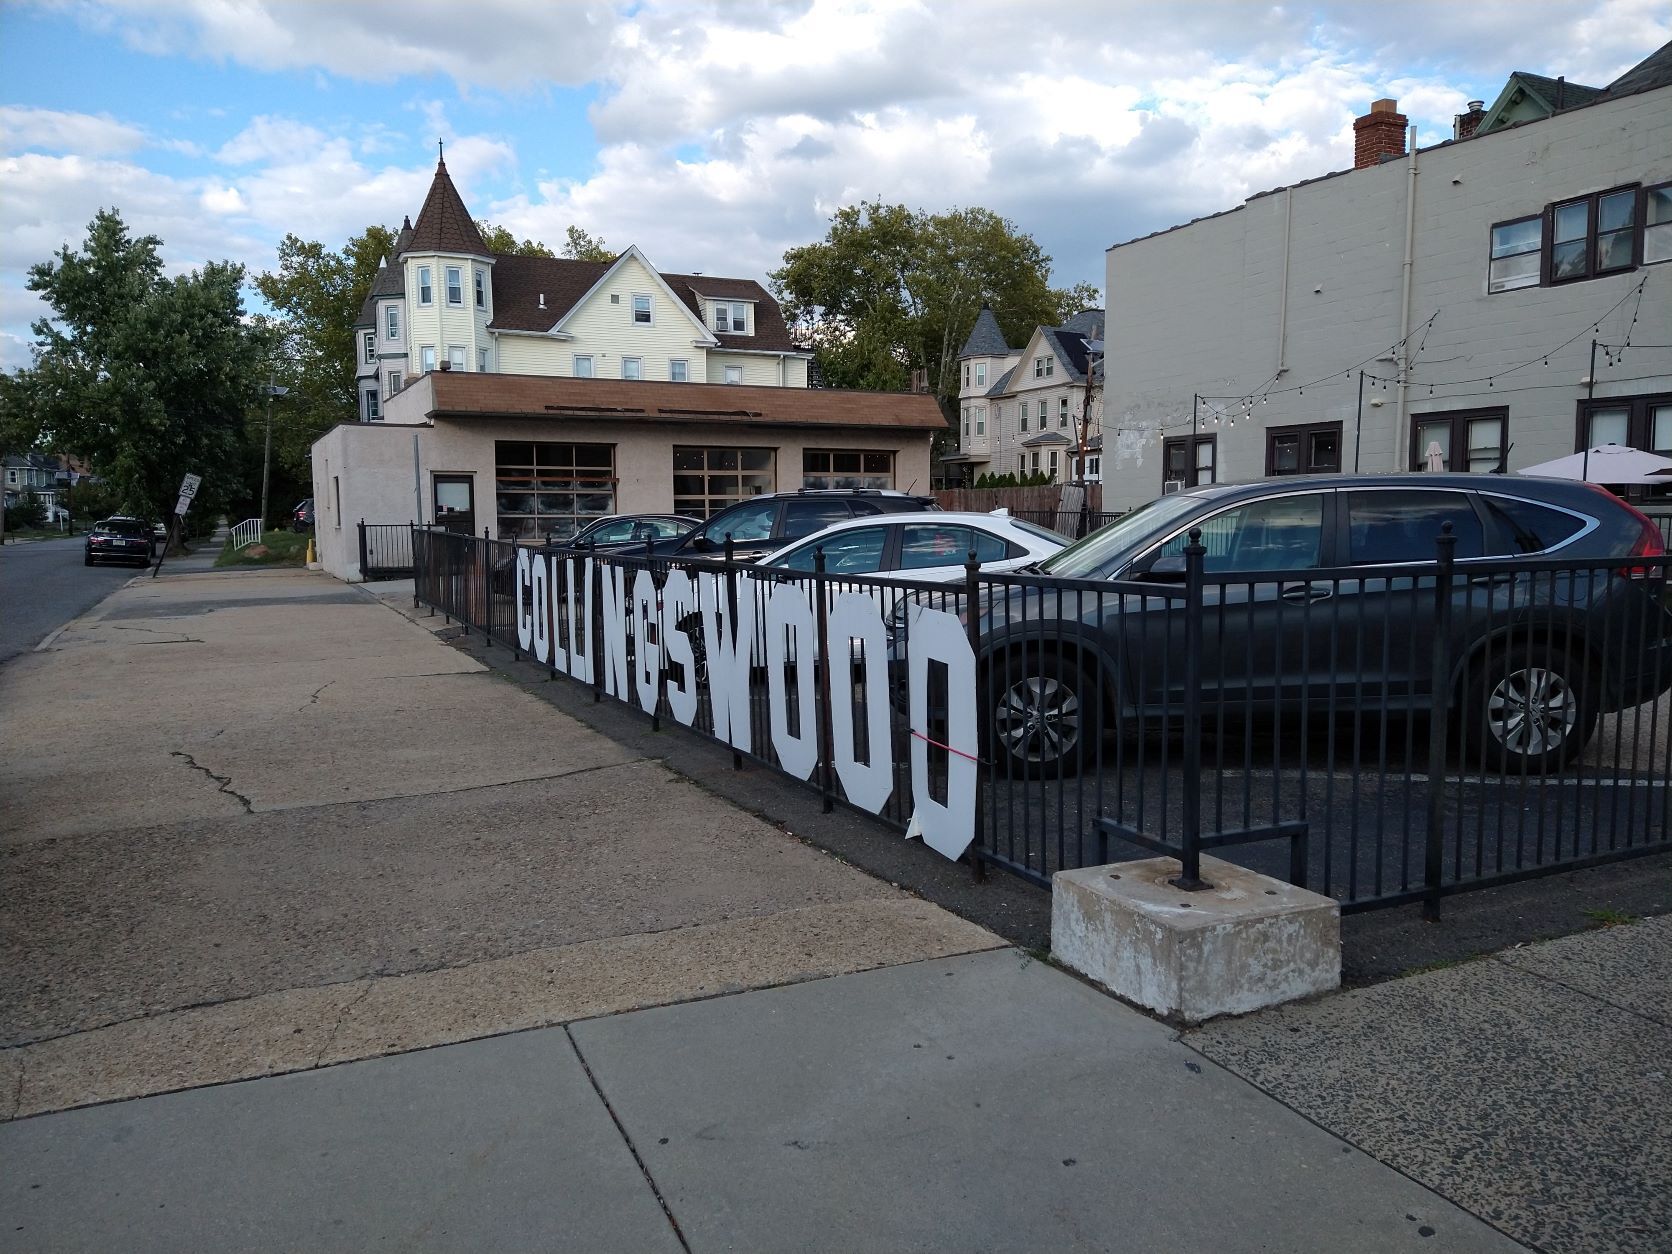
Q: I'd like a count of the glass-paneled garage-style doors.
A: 3